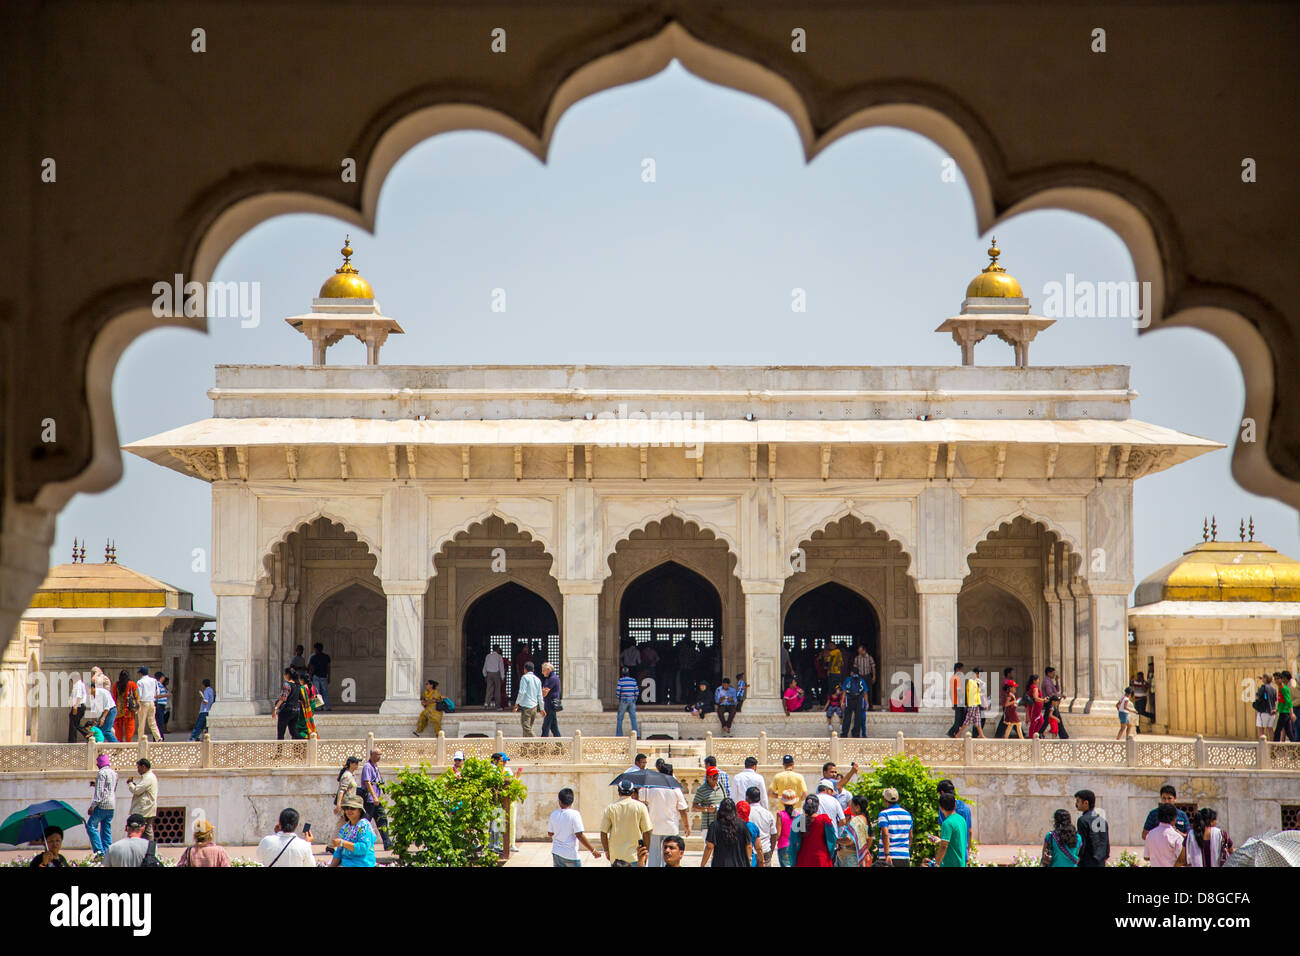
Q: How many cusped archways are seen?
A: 6